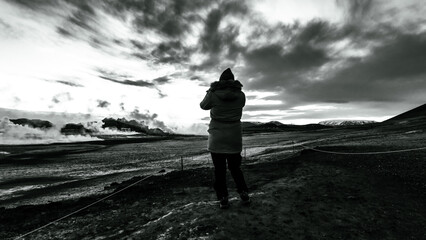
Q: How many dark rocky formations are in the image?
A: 3